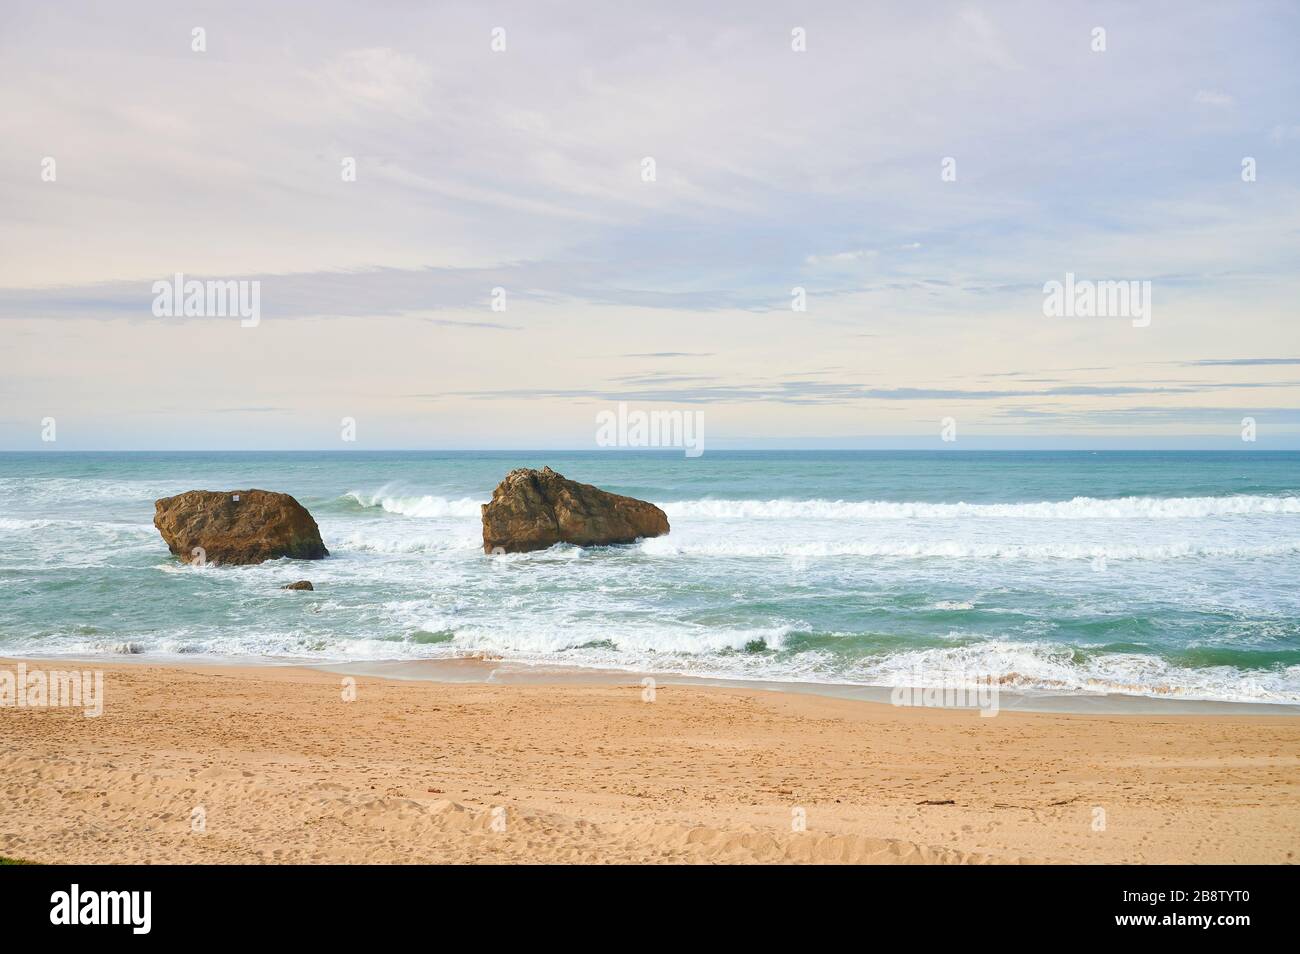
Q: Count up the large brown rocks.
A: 2